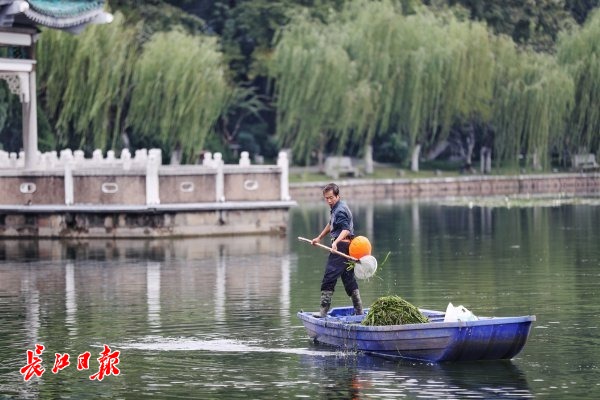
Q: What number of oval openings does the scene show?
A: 4